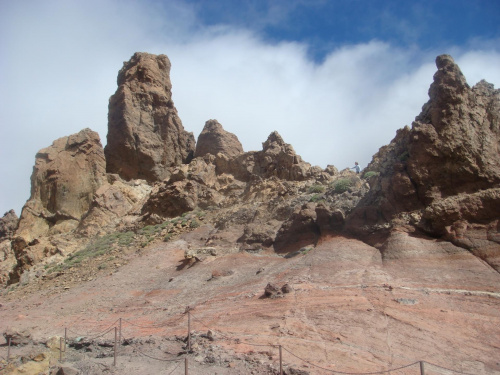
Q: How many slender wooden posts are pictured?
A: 9